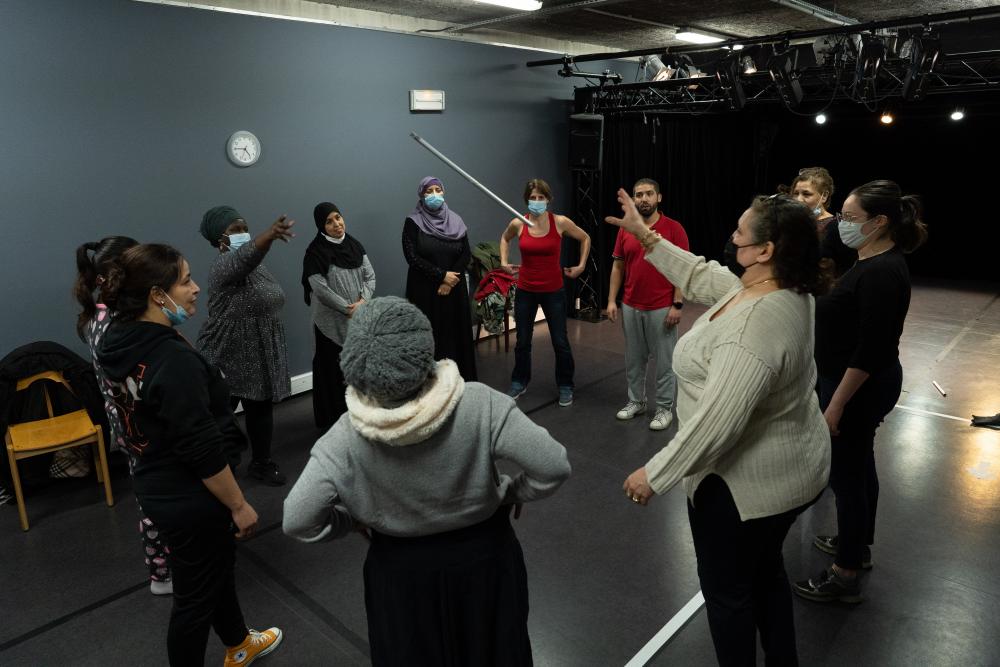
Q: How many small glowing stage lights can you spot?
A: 3